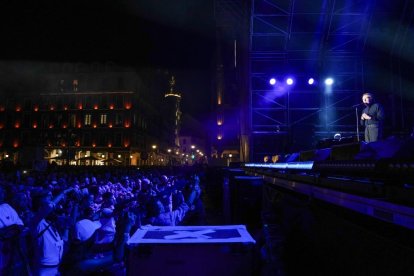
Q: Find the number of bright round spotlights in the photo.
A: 4